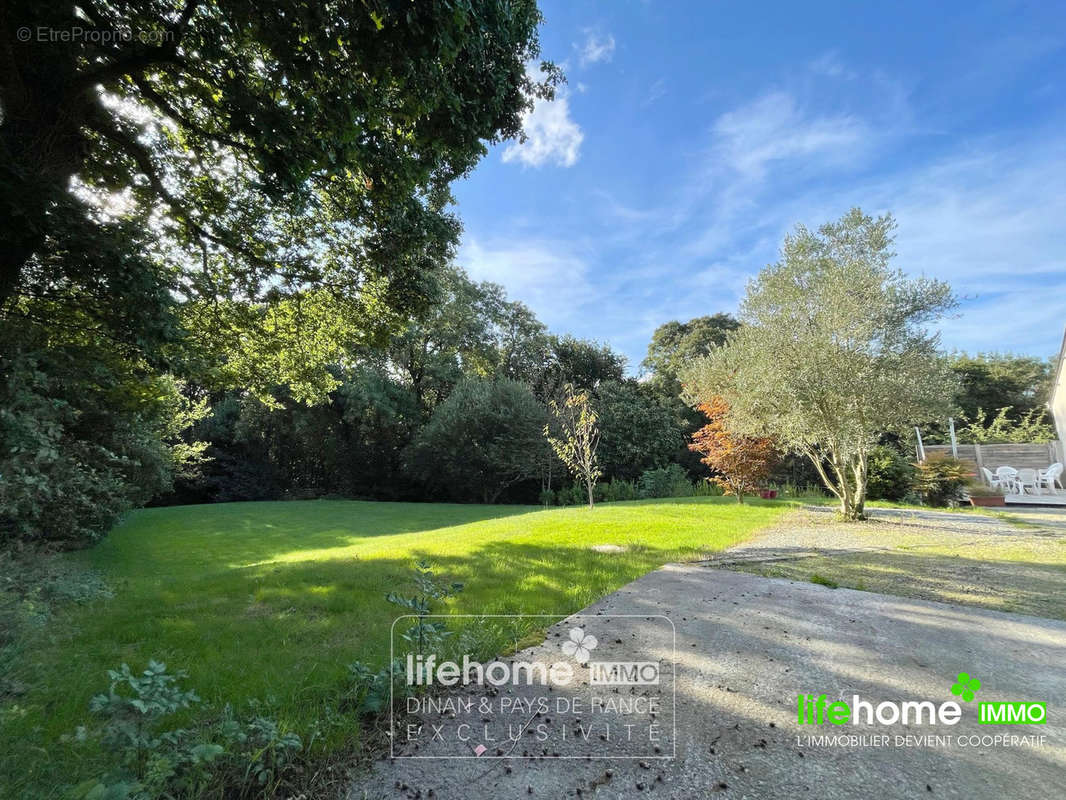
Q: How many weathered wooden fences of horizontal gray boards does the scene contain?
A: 1